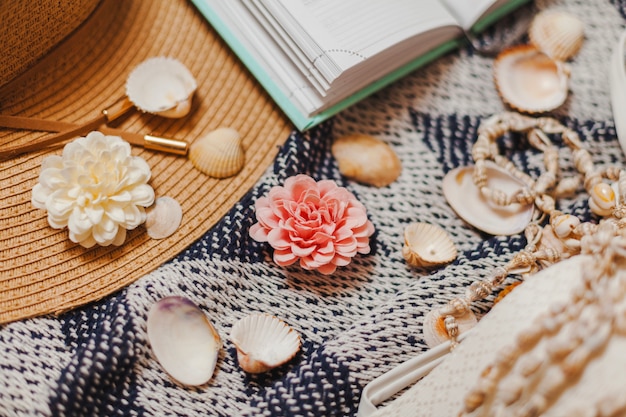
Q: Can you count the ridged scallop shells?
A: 6